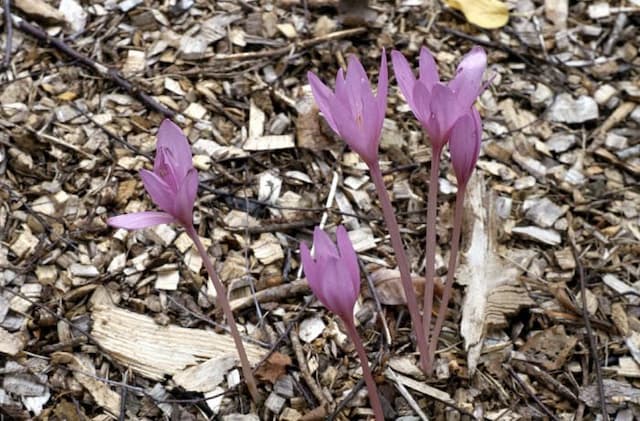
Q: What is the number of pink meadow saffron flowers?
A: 5